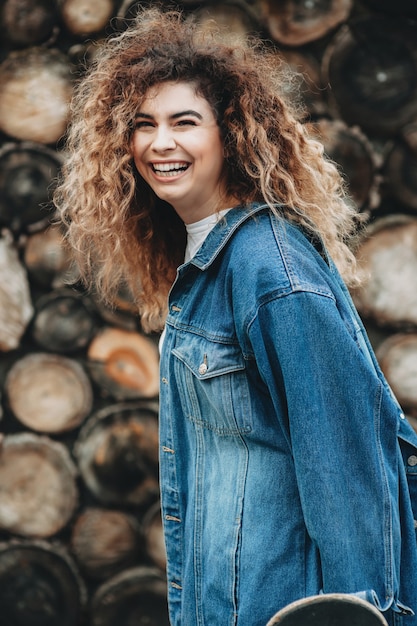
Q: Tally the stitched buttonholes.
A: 6